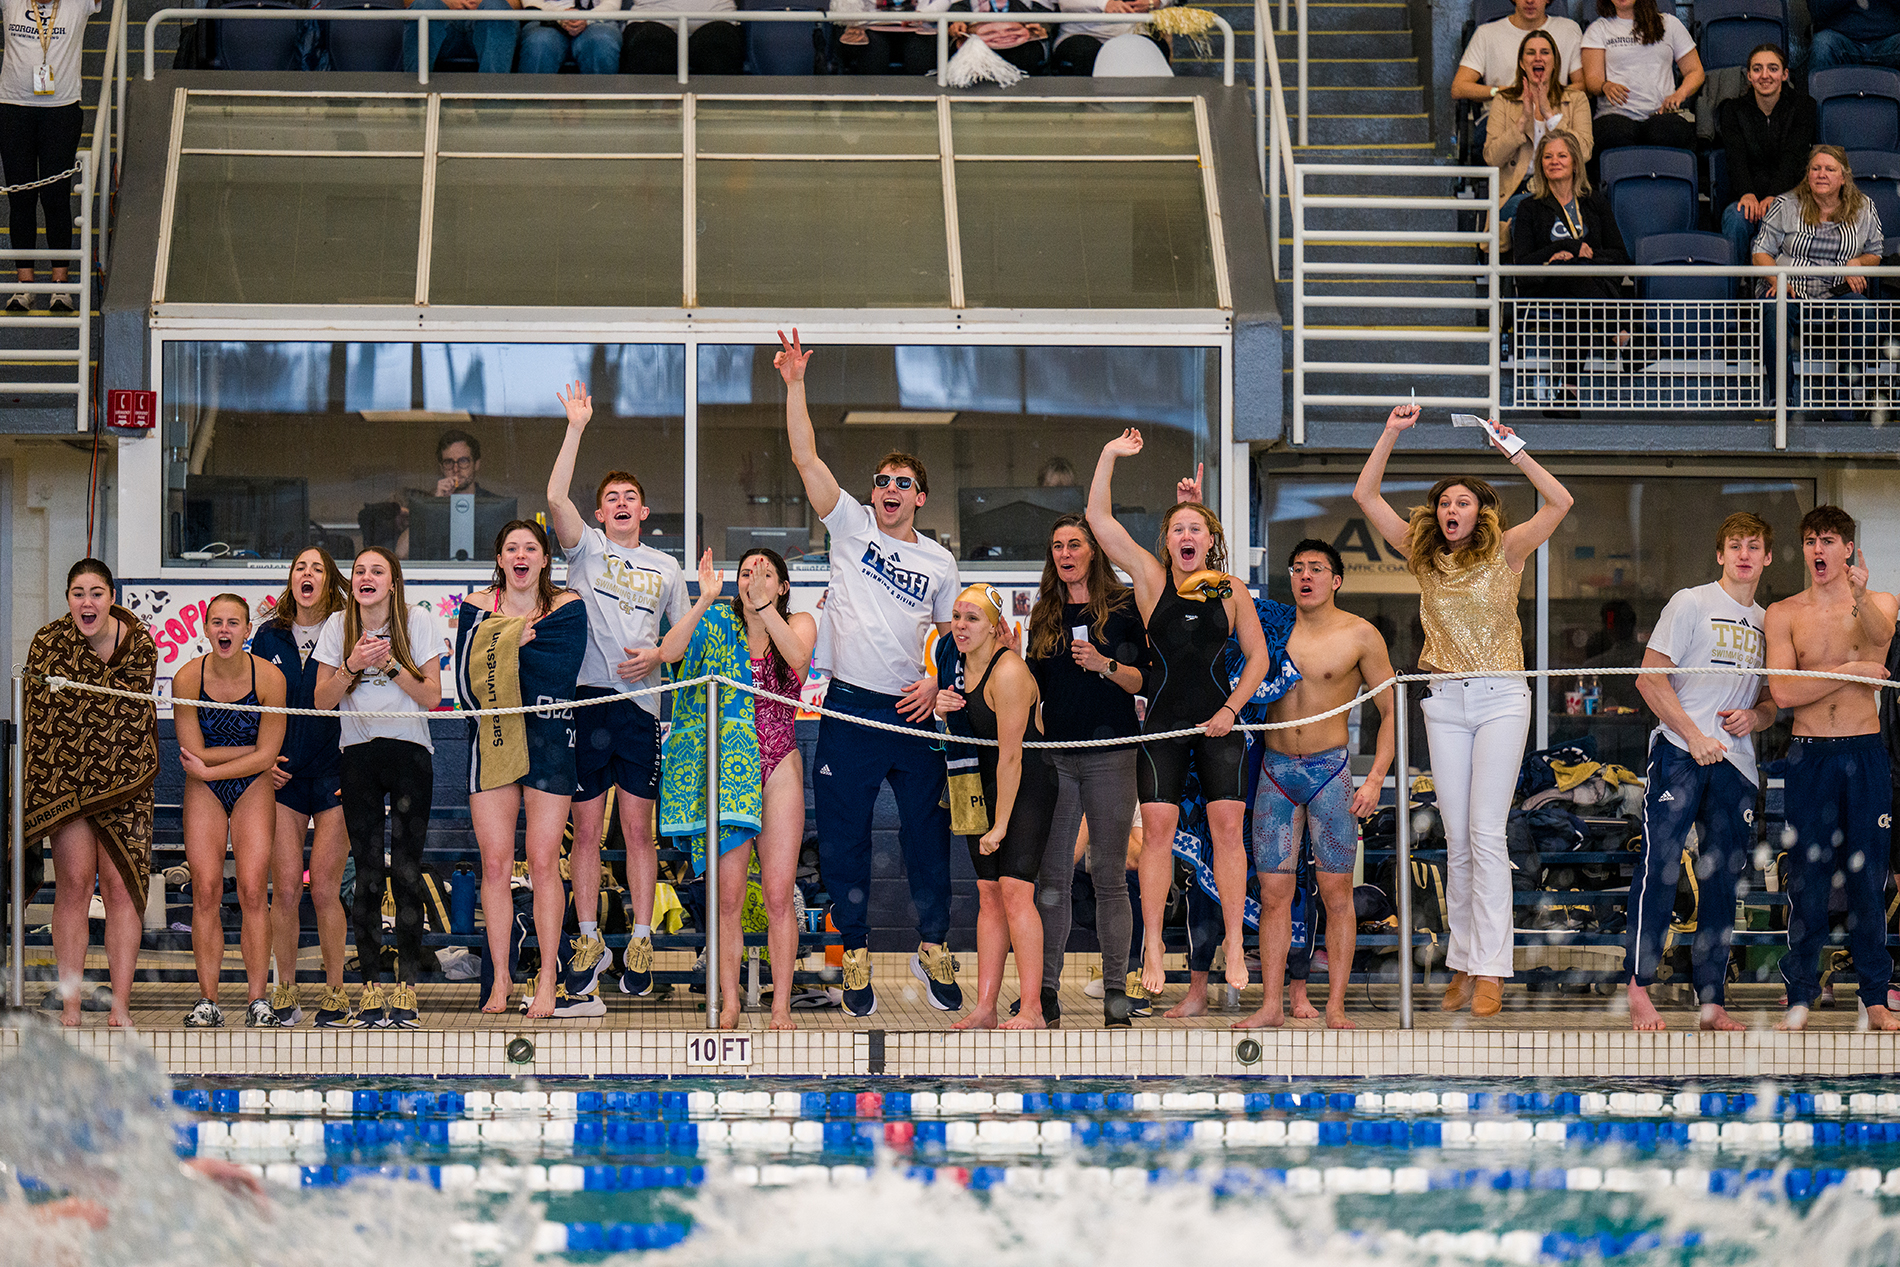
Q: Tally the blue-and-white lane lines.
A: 4